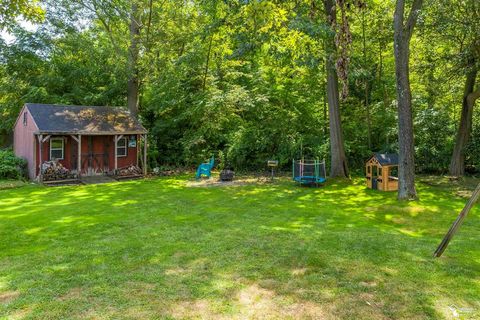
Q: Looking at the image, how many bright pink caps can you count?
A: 0